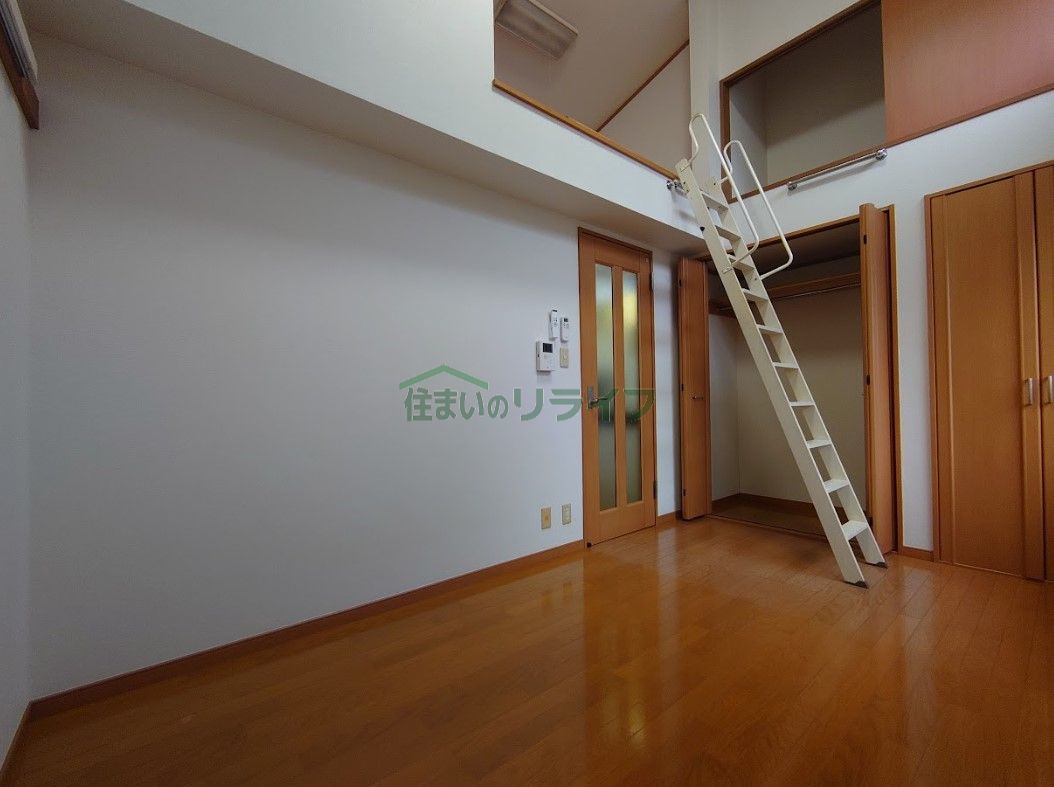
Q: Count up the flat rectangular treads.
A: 10